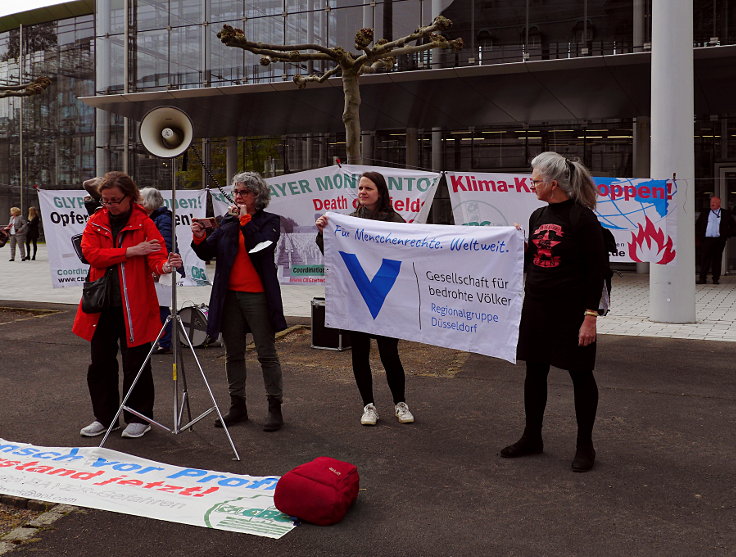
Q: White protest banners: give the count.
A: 5